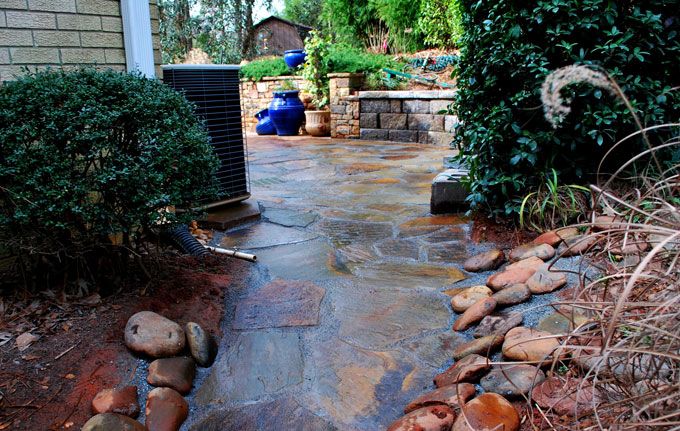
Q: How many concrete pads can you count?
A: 1